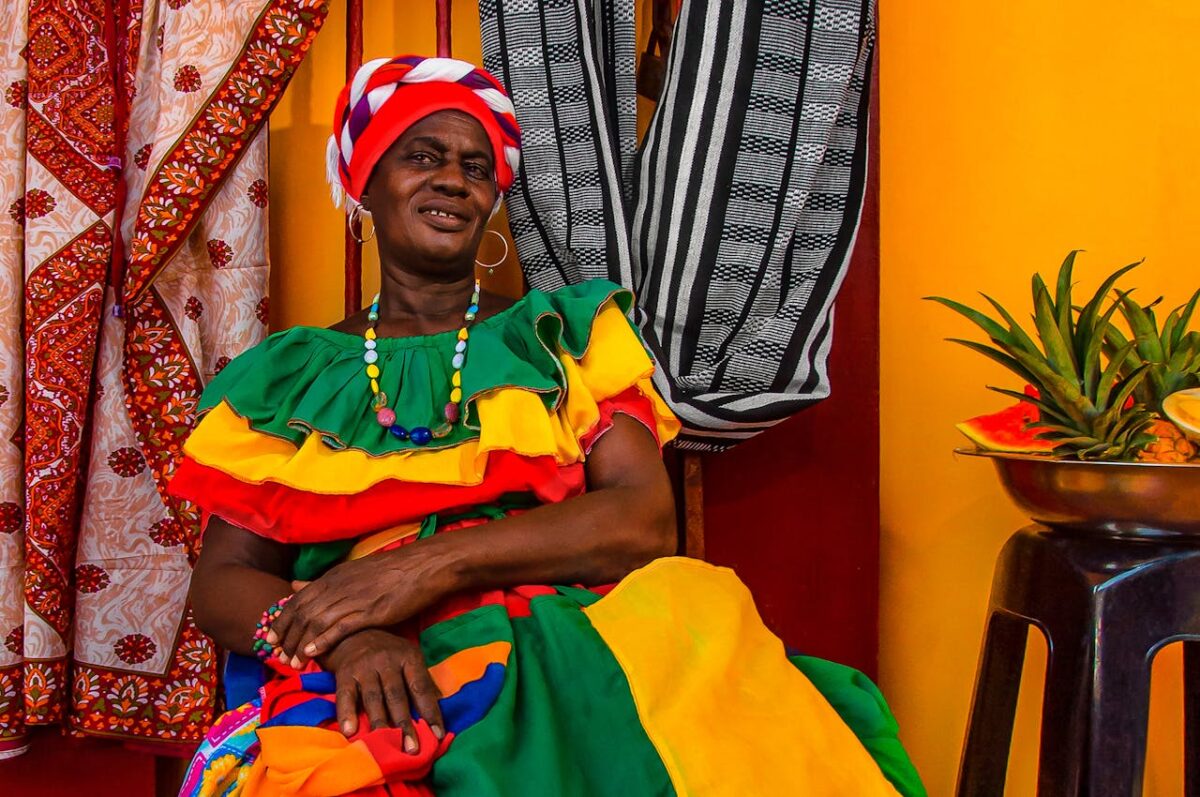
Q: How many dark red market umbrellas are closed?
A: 0